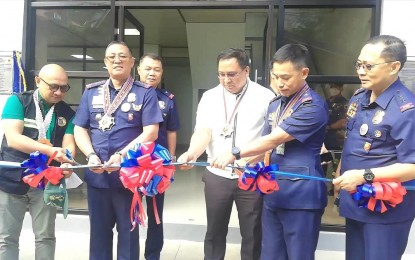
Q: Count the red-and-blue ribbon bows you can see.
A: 4